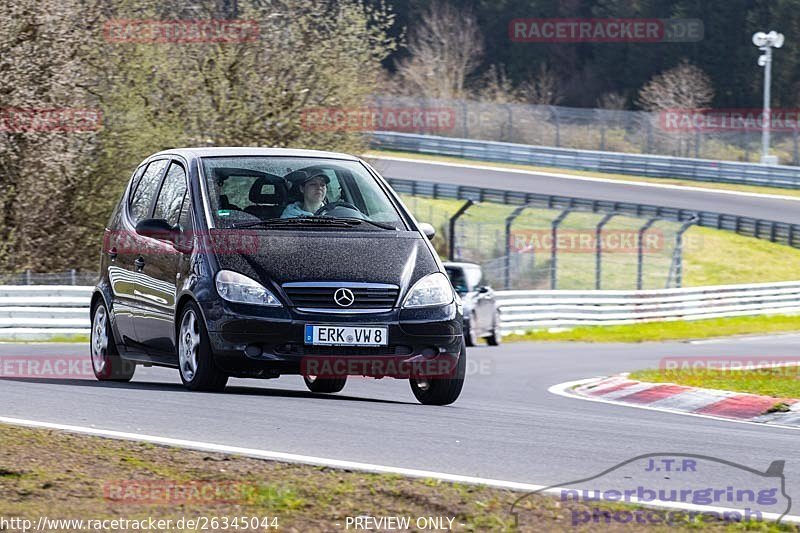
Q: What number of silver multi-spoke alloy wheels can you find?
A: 2